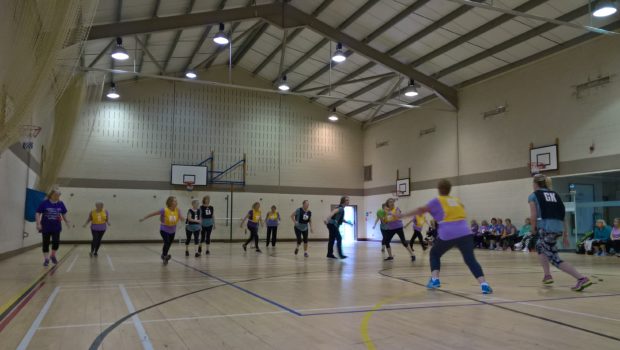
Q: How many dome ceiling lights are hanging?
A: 9